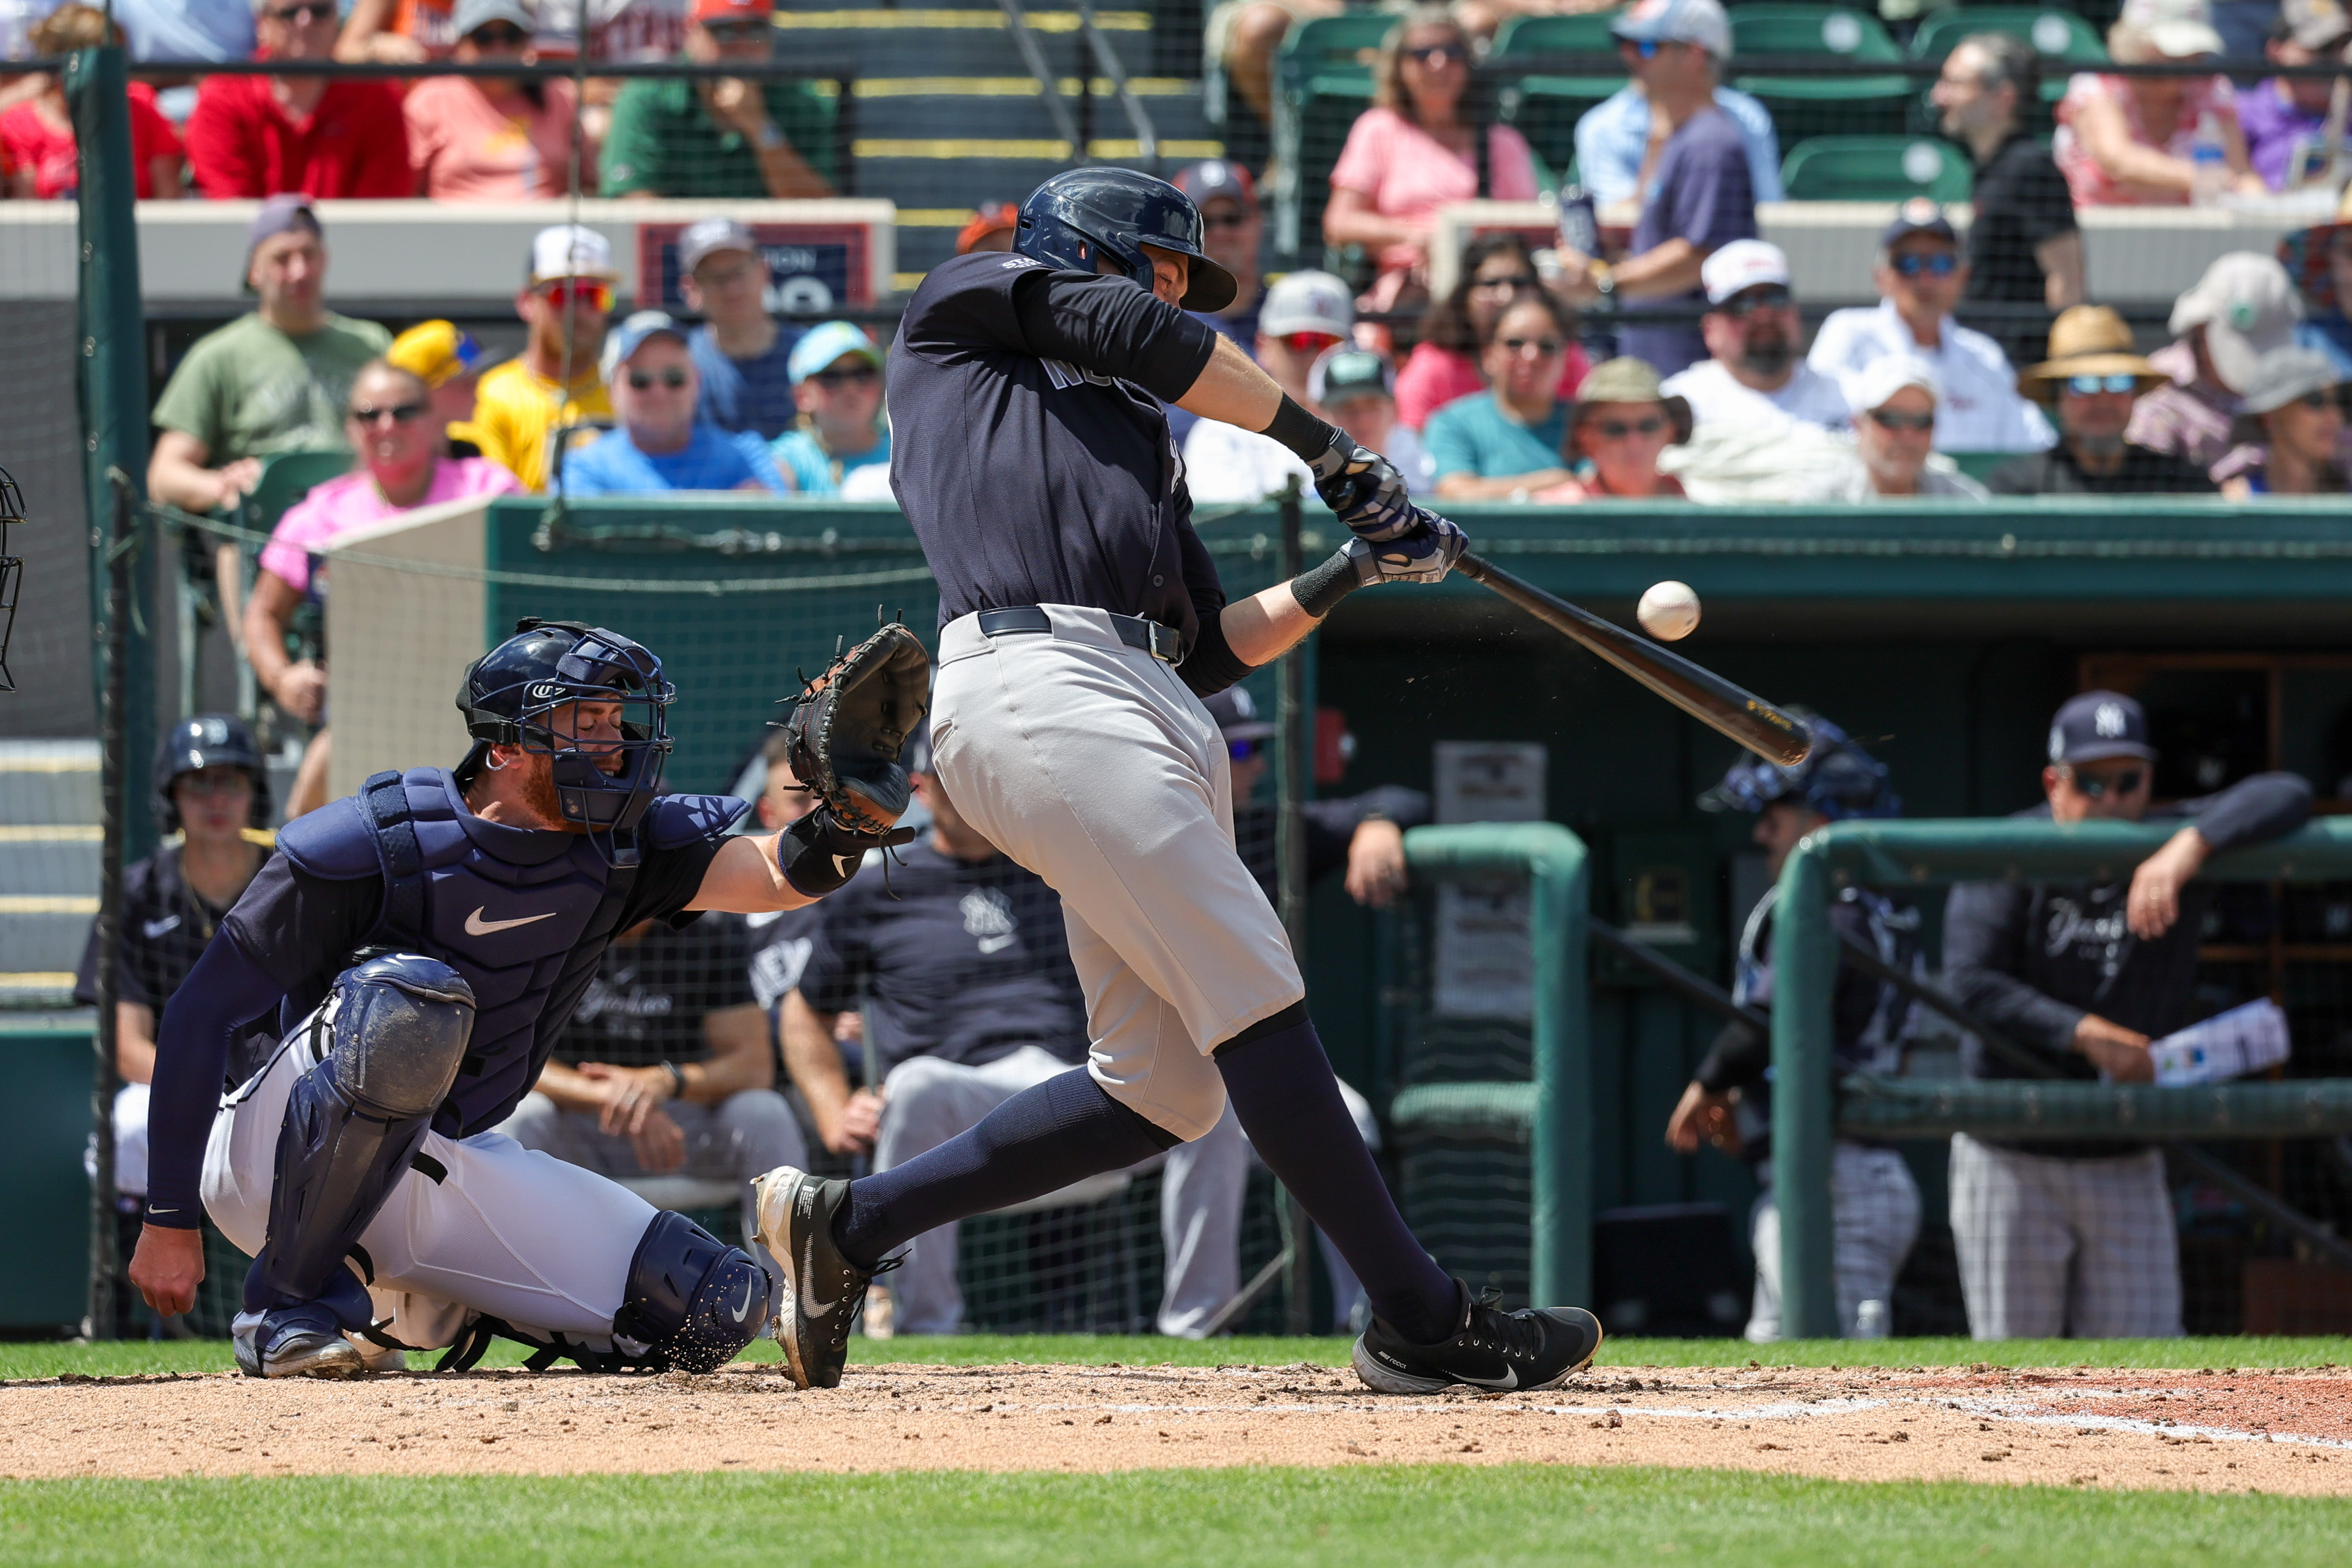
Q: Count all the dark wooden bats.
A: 1